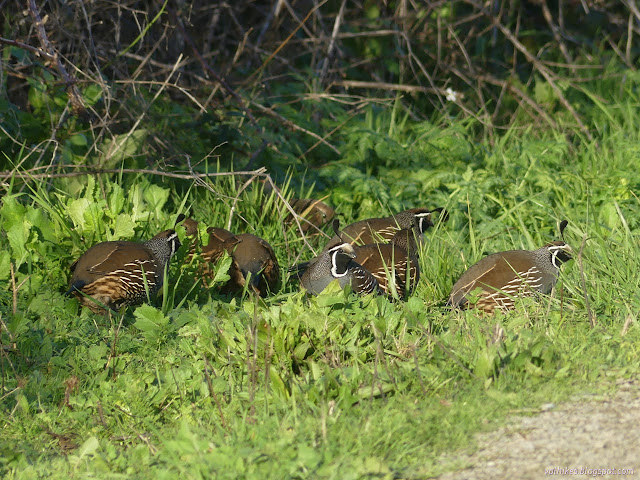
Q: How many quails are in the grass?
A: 8